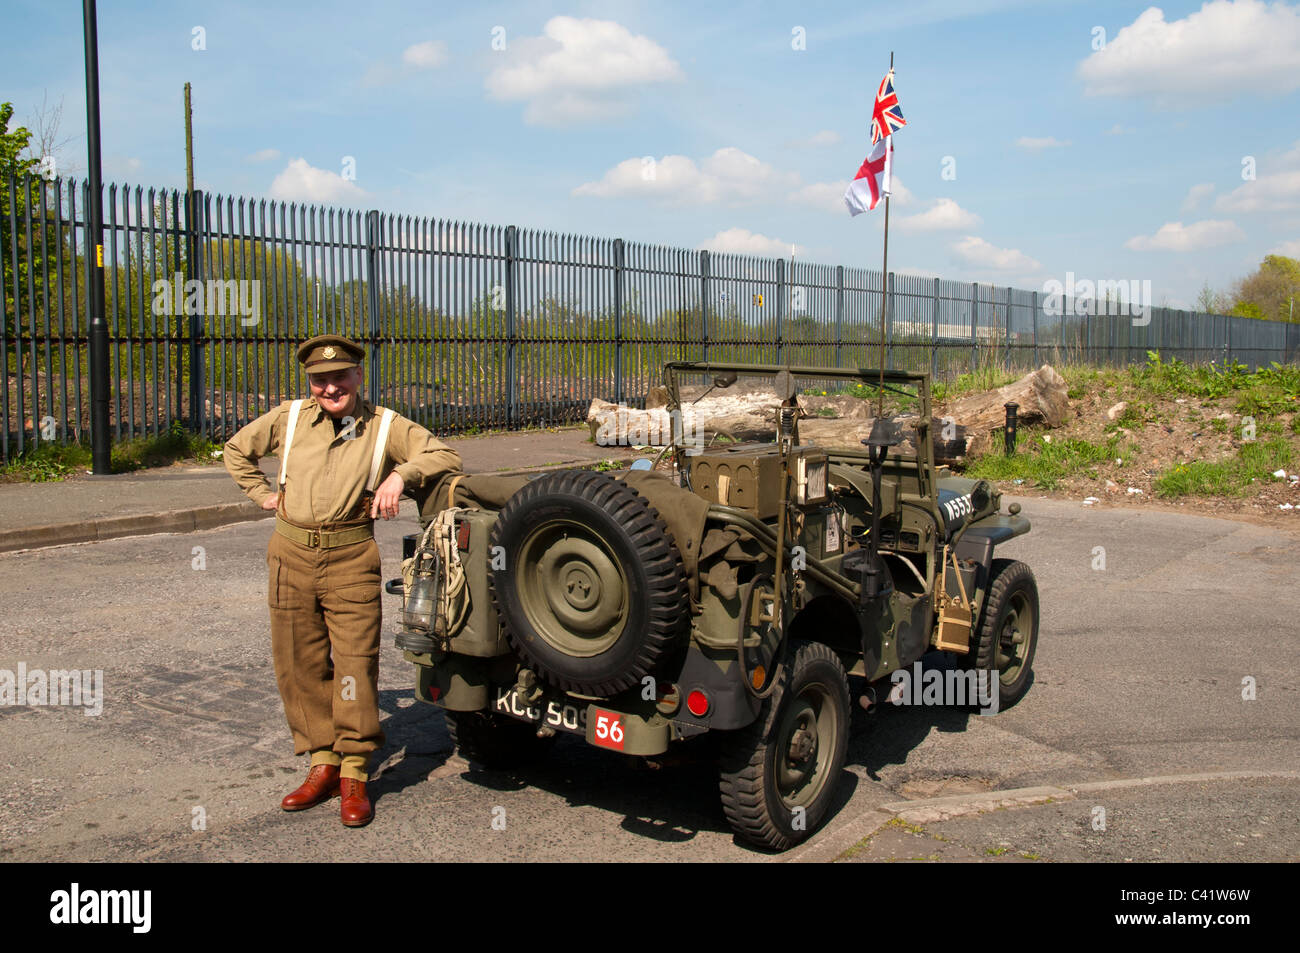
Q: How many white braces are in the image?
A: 2